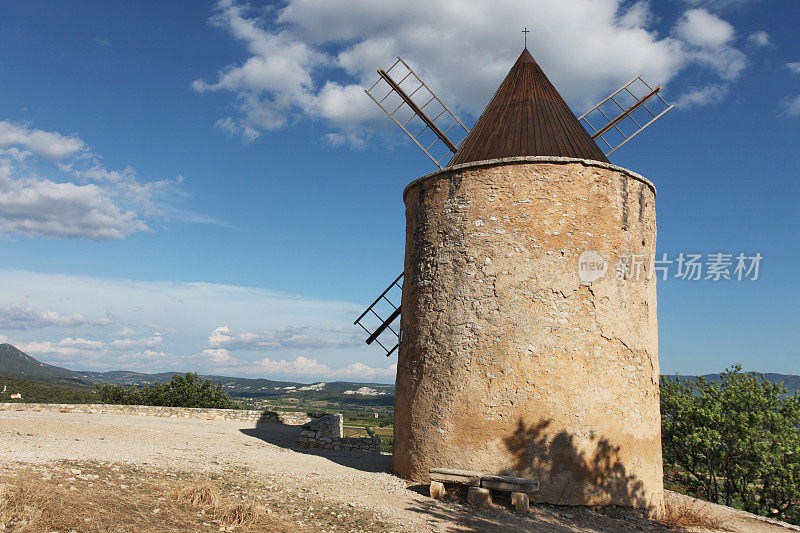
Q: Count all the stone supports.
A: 3